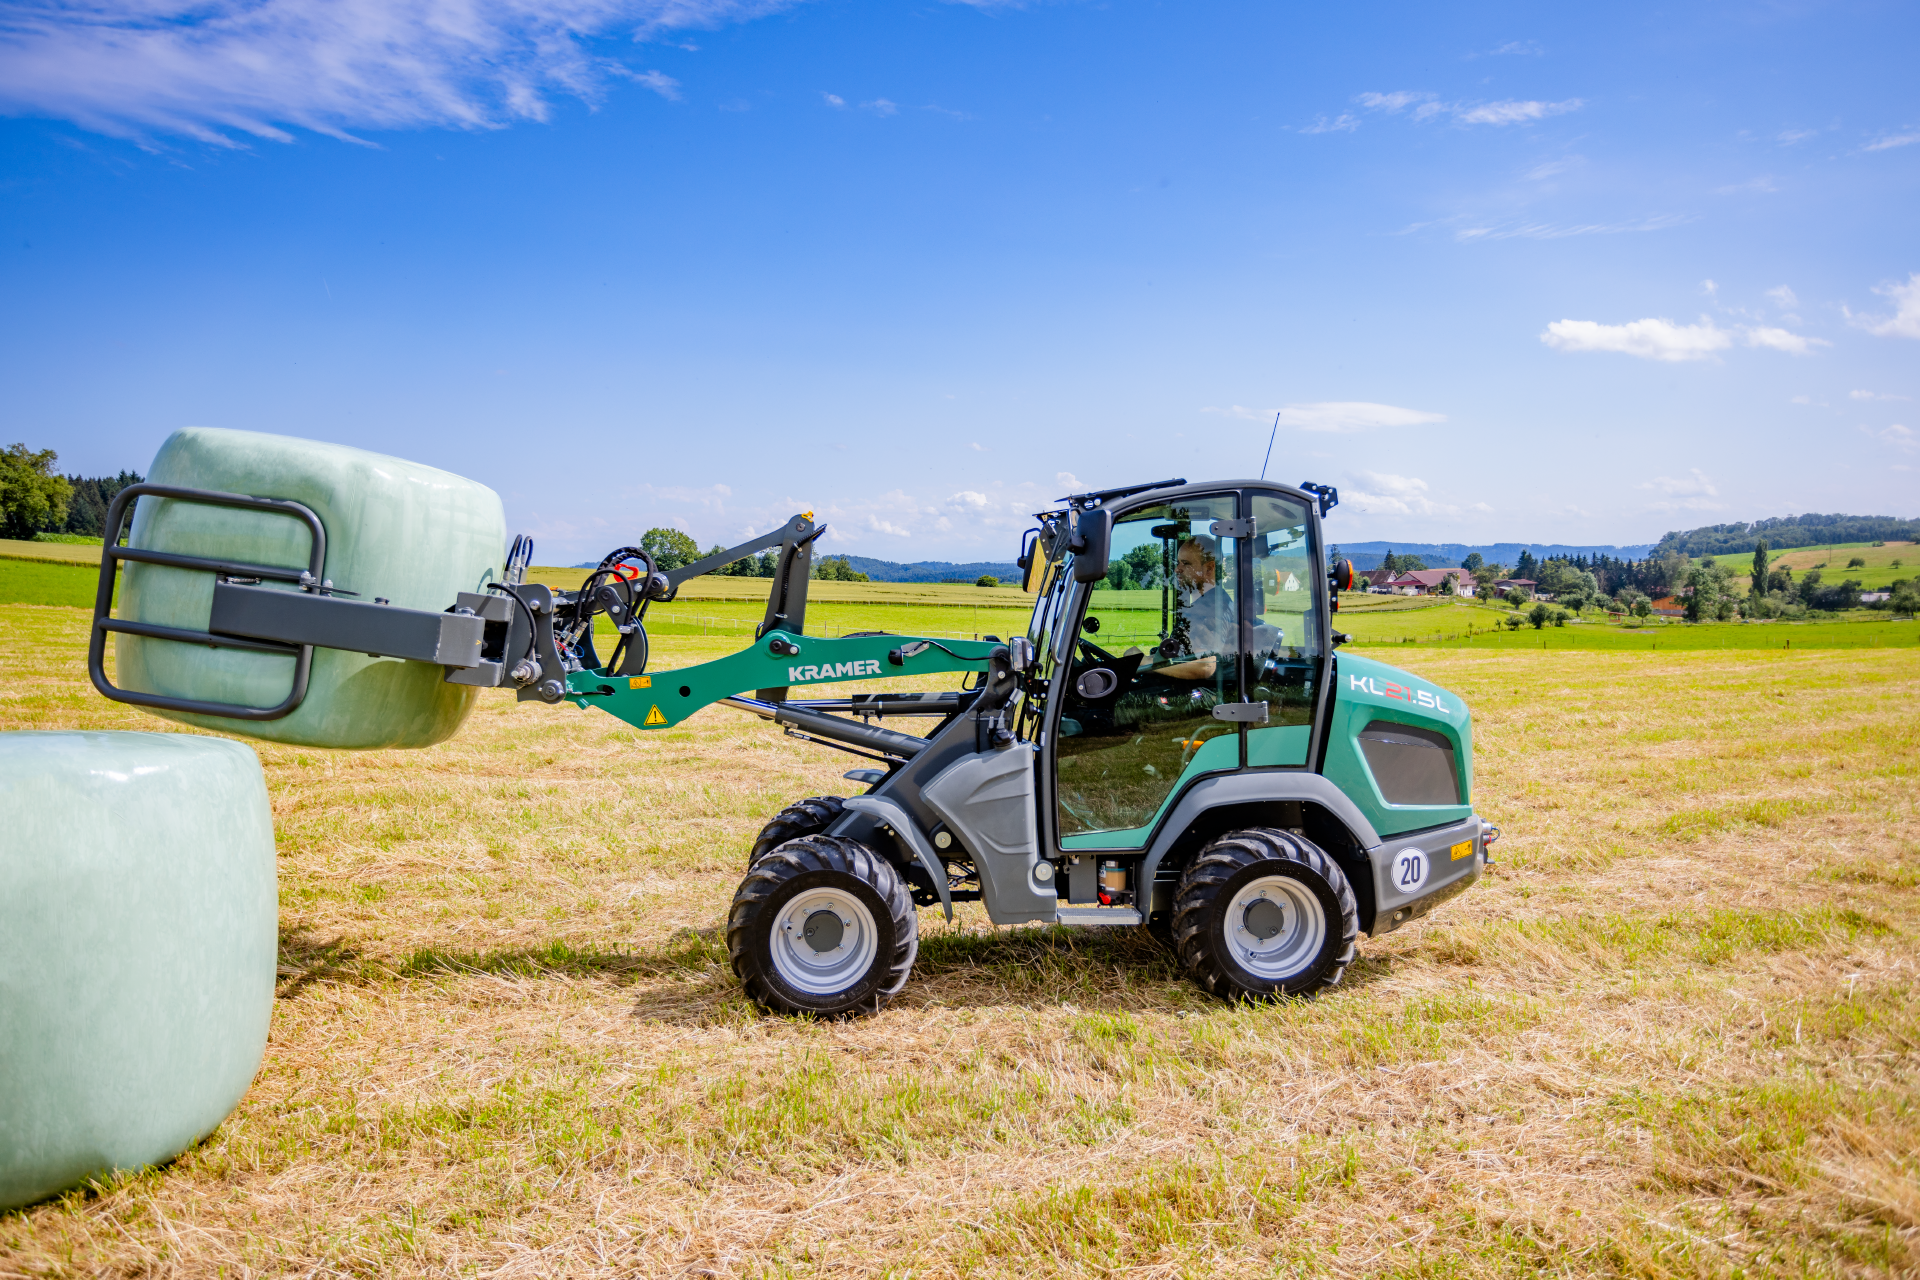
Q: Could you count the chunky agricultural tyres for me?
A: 3